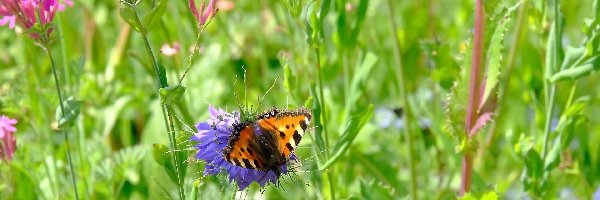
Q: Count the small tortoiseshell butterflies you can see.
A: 1